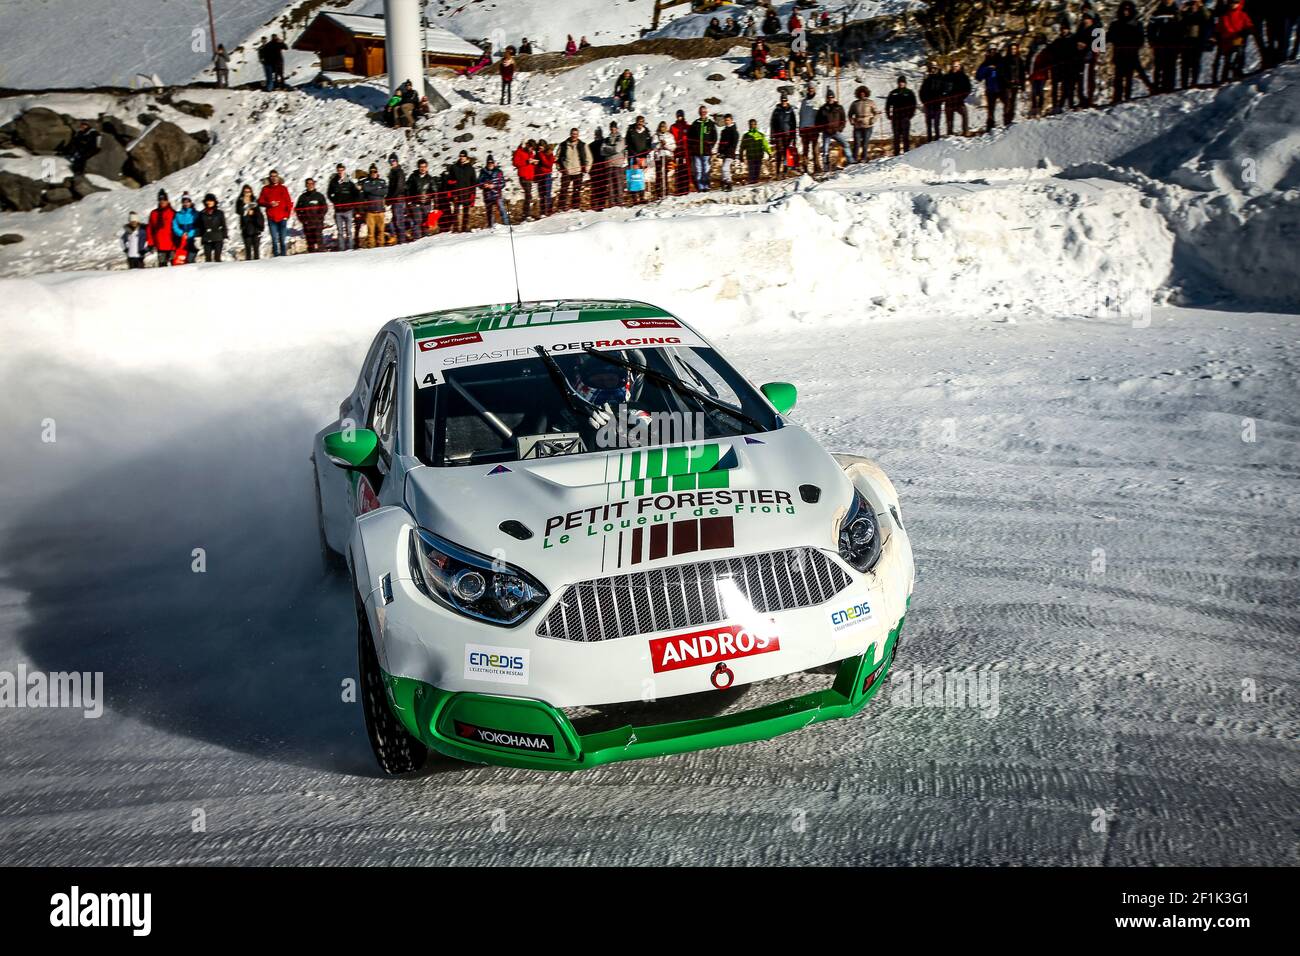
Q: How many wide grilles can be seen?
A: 1